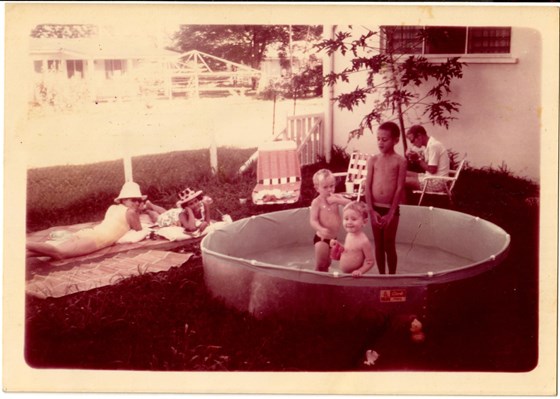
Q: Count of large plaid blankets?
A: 1